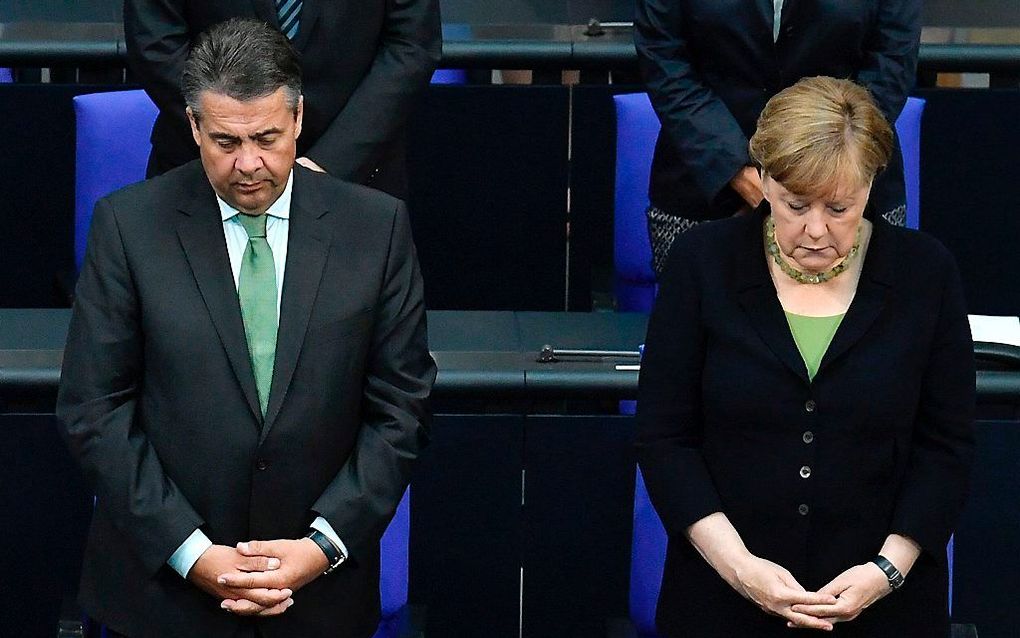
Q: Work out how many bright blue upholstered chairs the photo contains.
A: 4